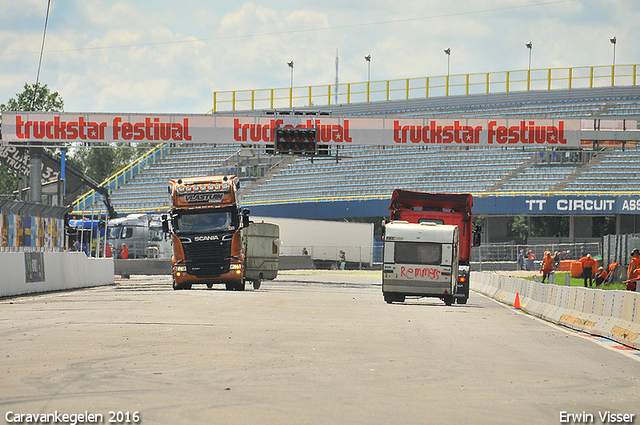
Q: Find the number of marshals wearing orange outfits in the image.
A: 5